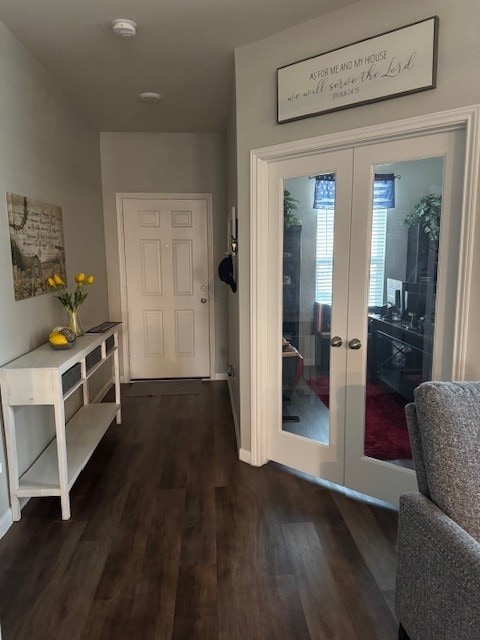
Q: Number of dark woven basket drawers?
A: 3